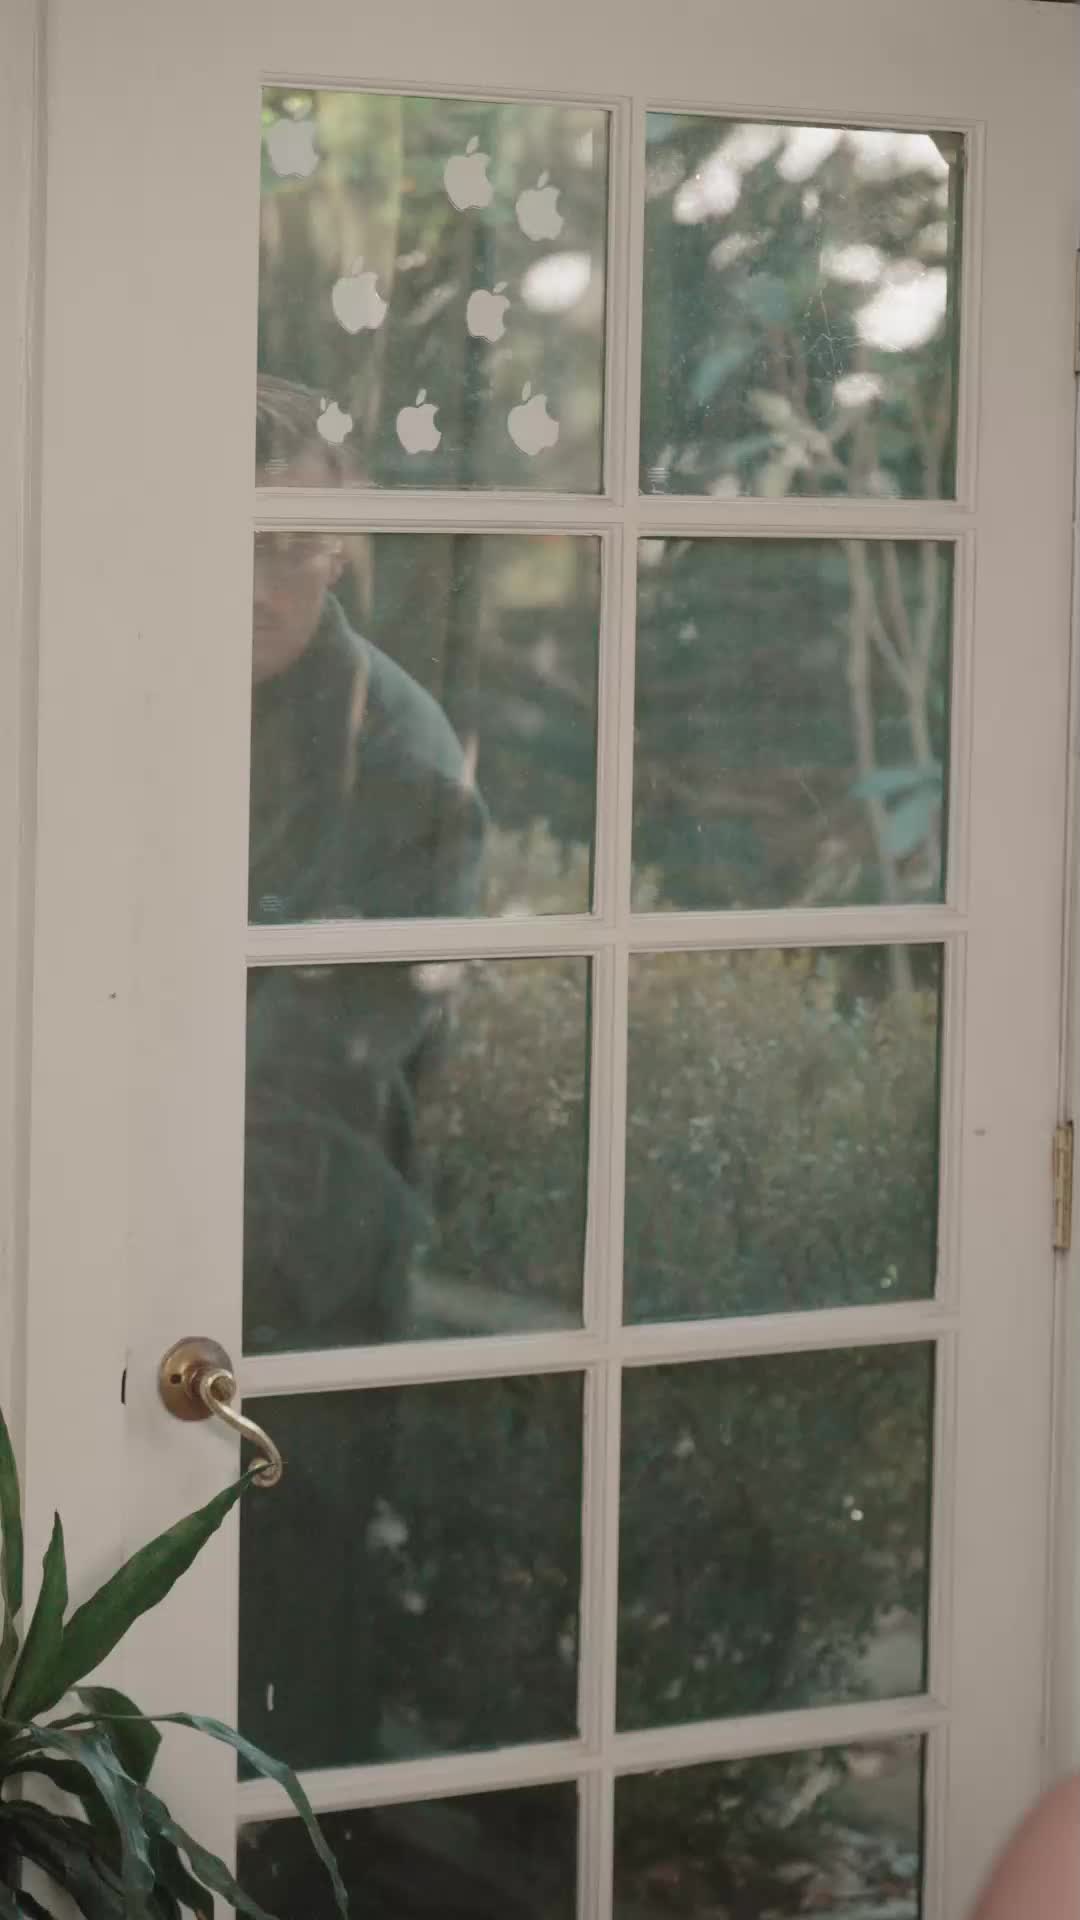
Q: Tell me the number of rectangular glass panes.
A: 10